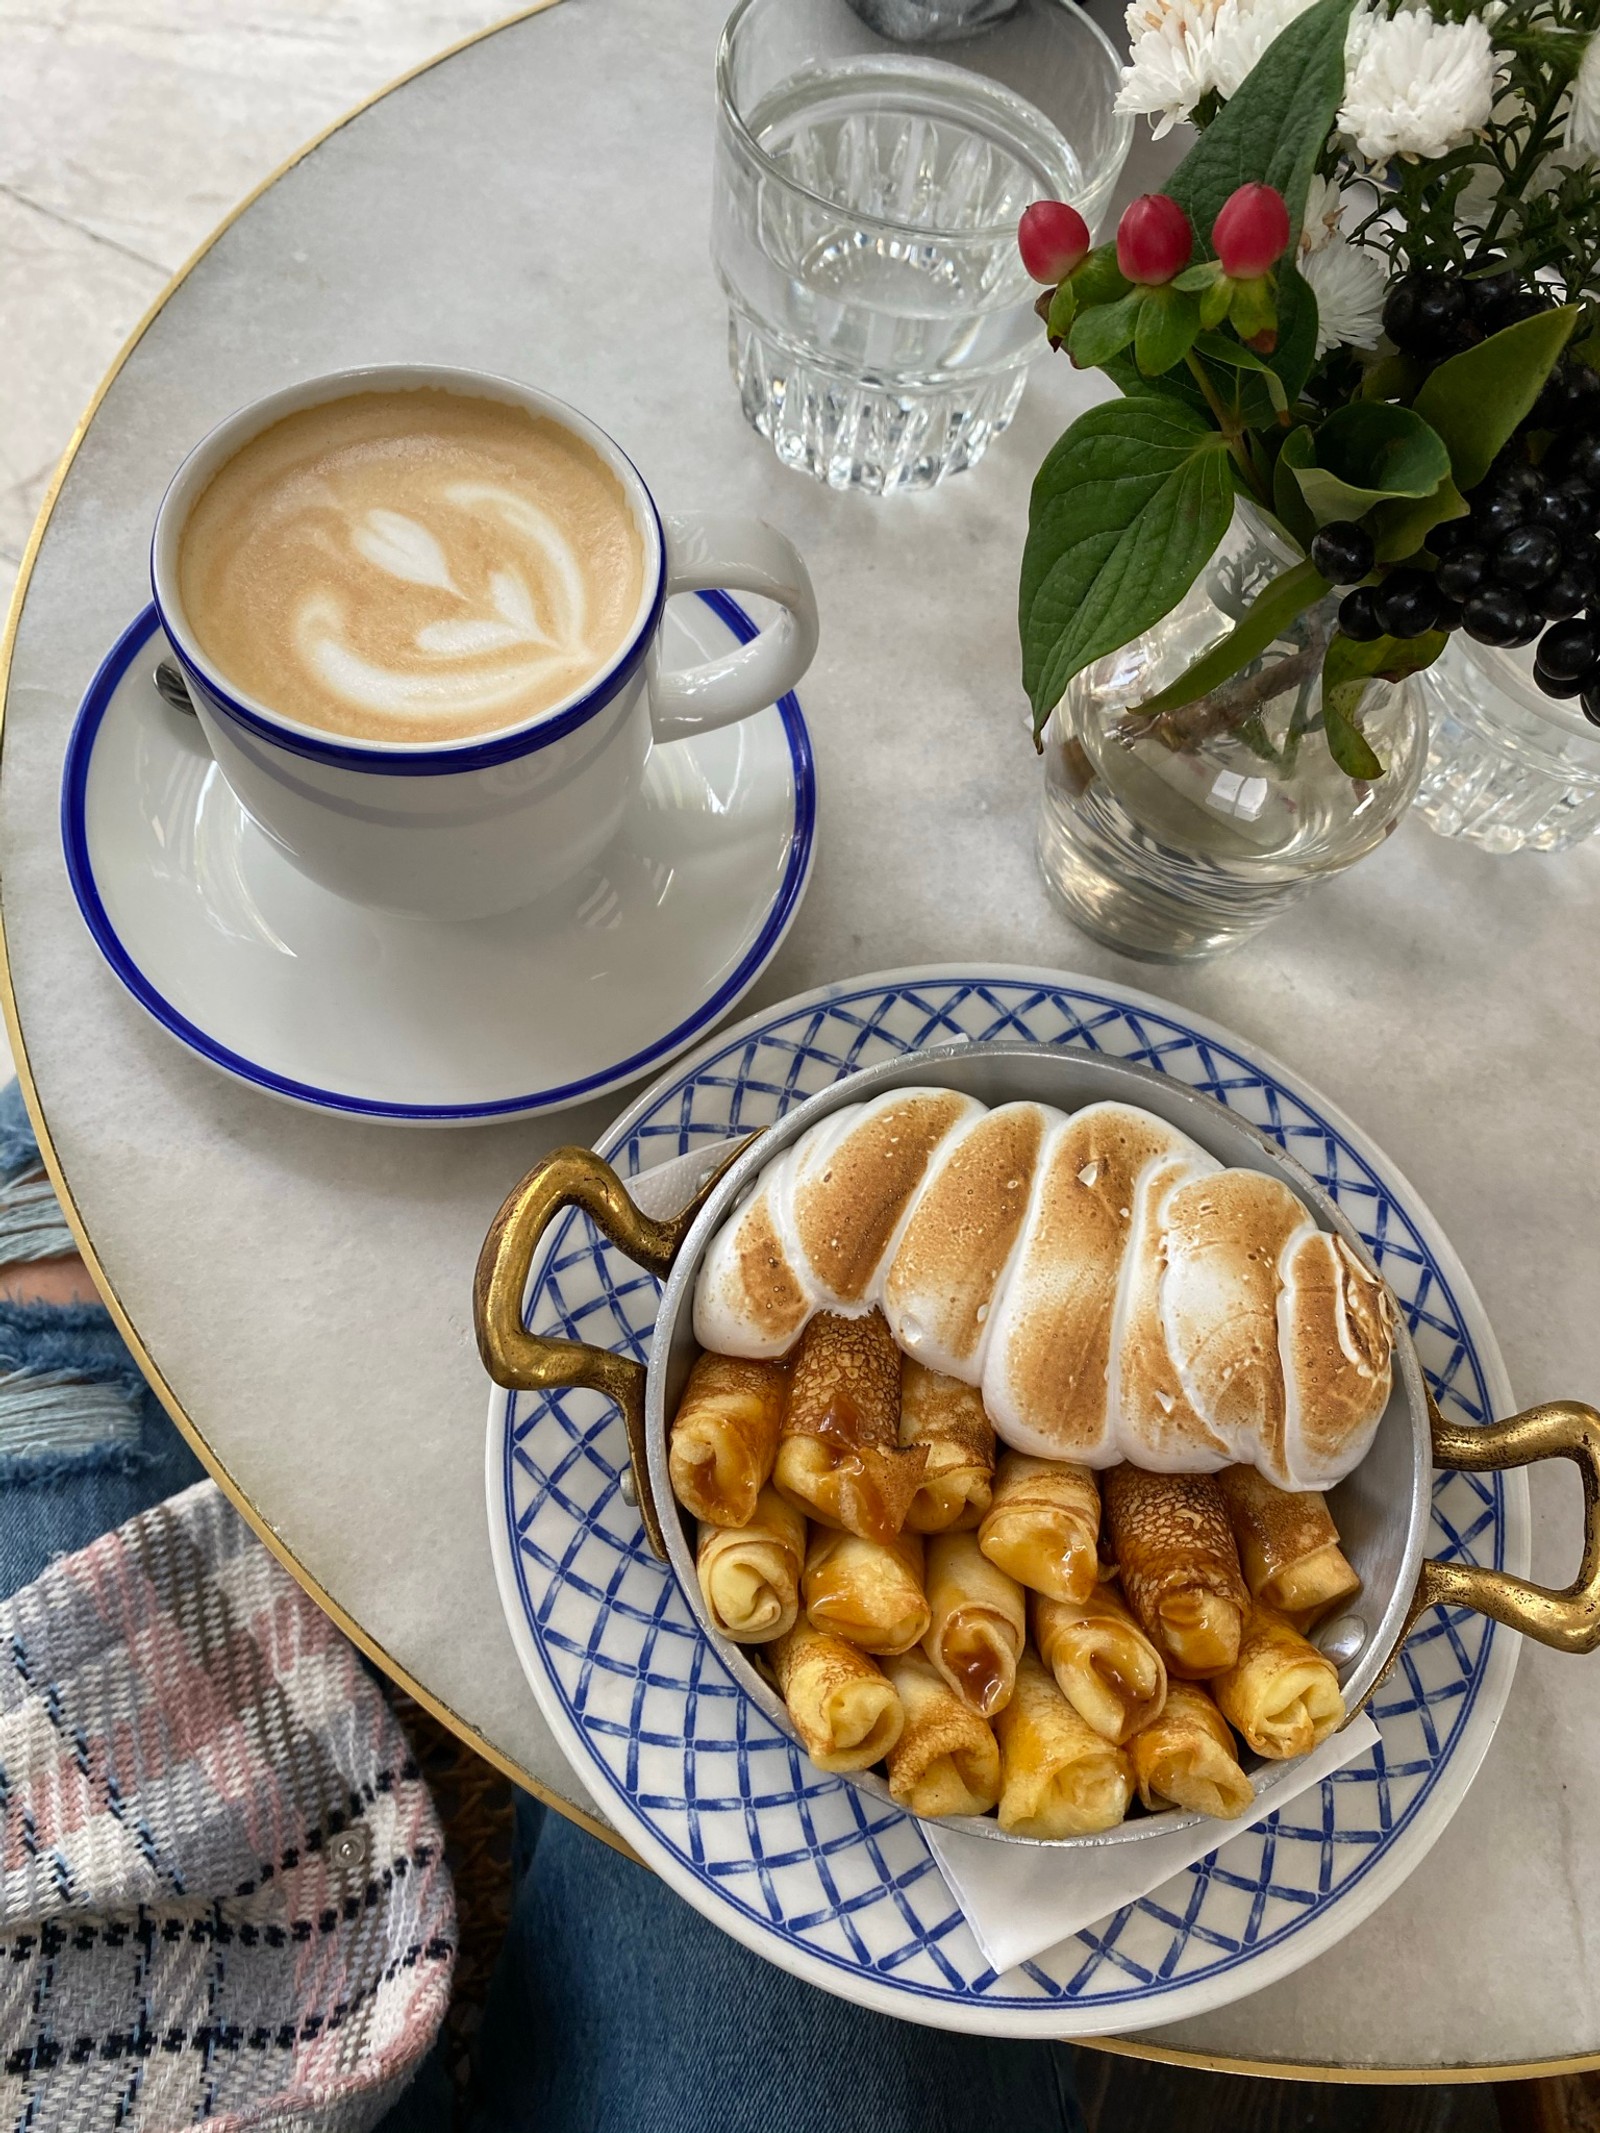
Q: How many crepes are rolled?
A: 15